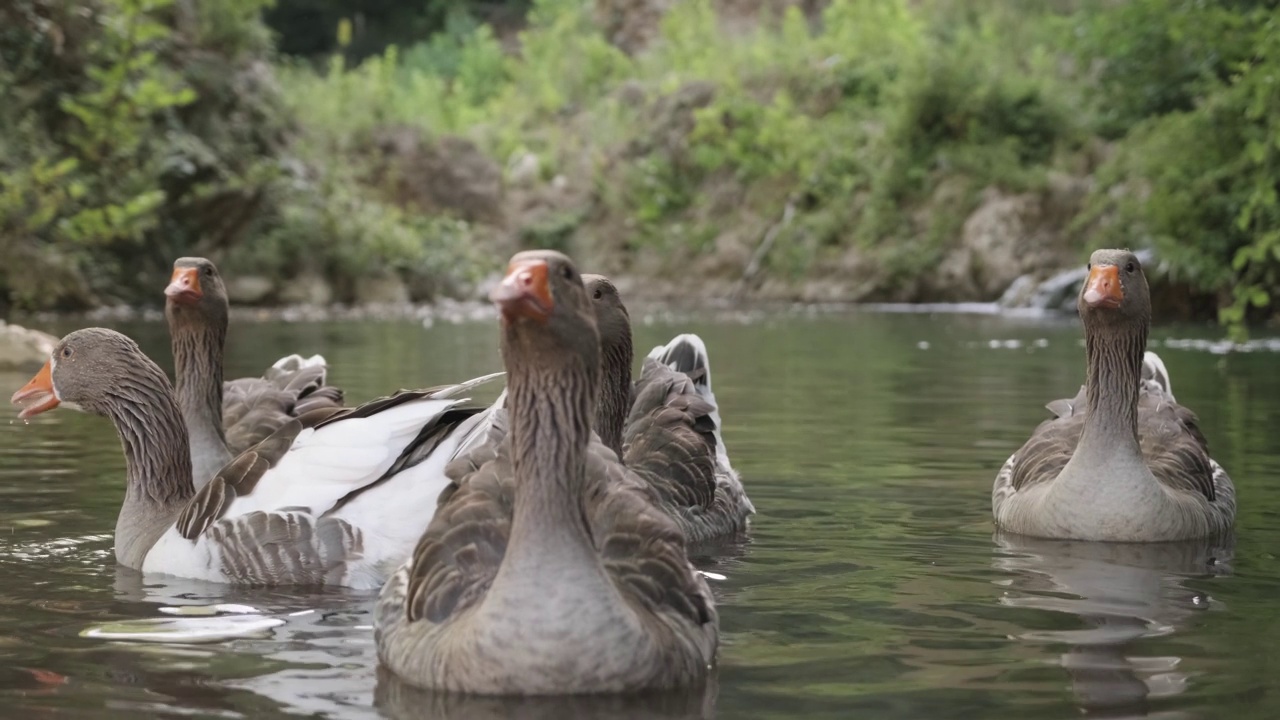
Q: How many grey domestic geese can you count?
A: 5